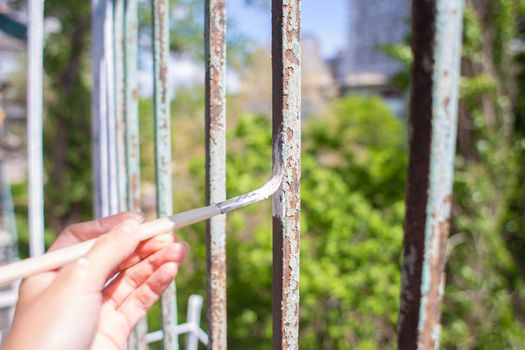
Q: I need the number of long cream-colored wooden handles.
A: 1